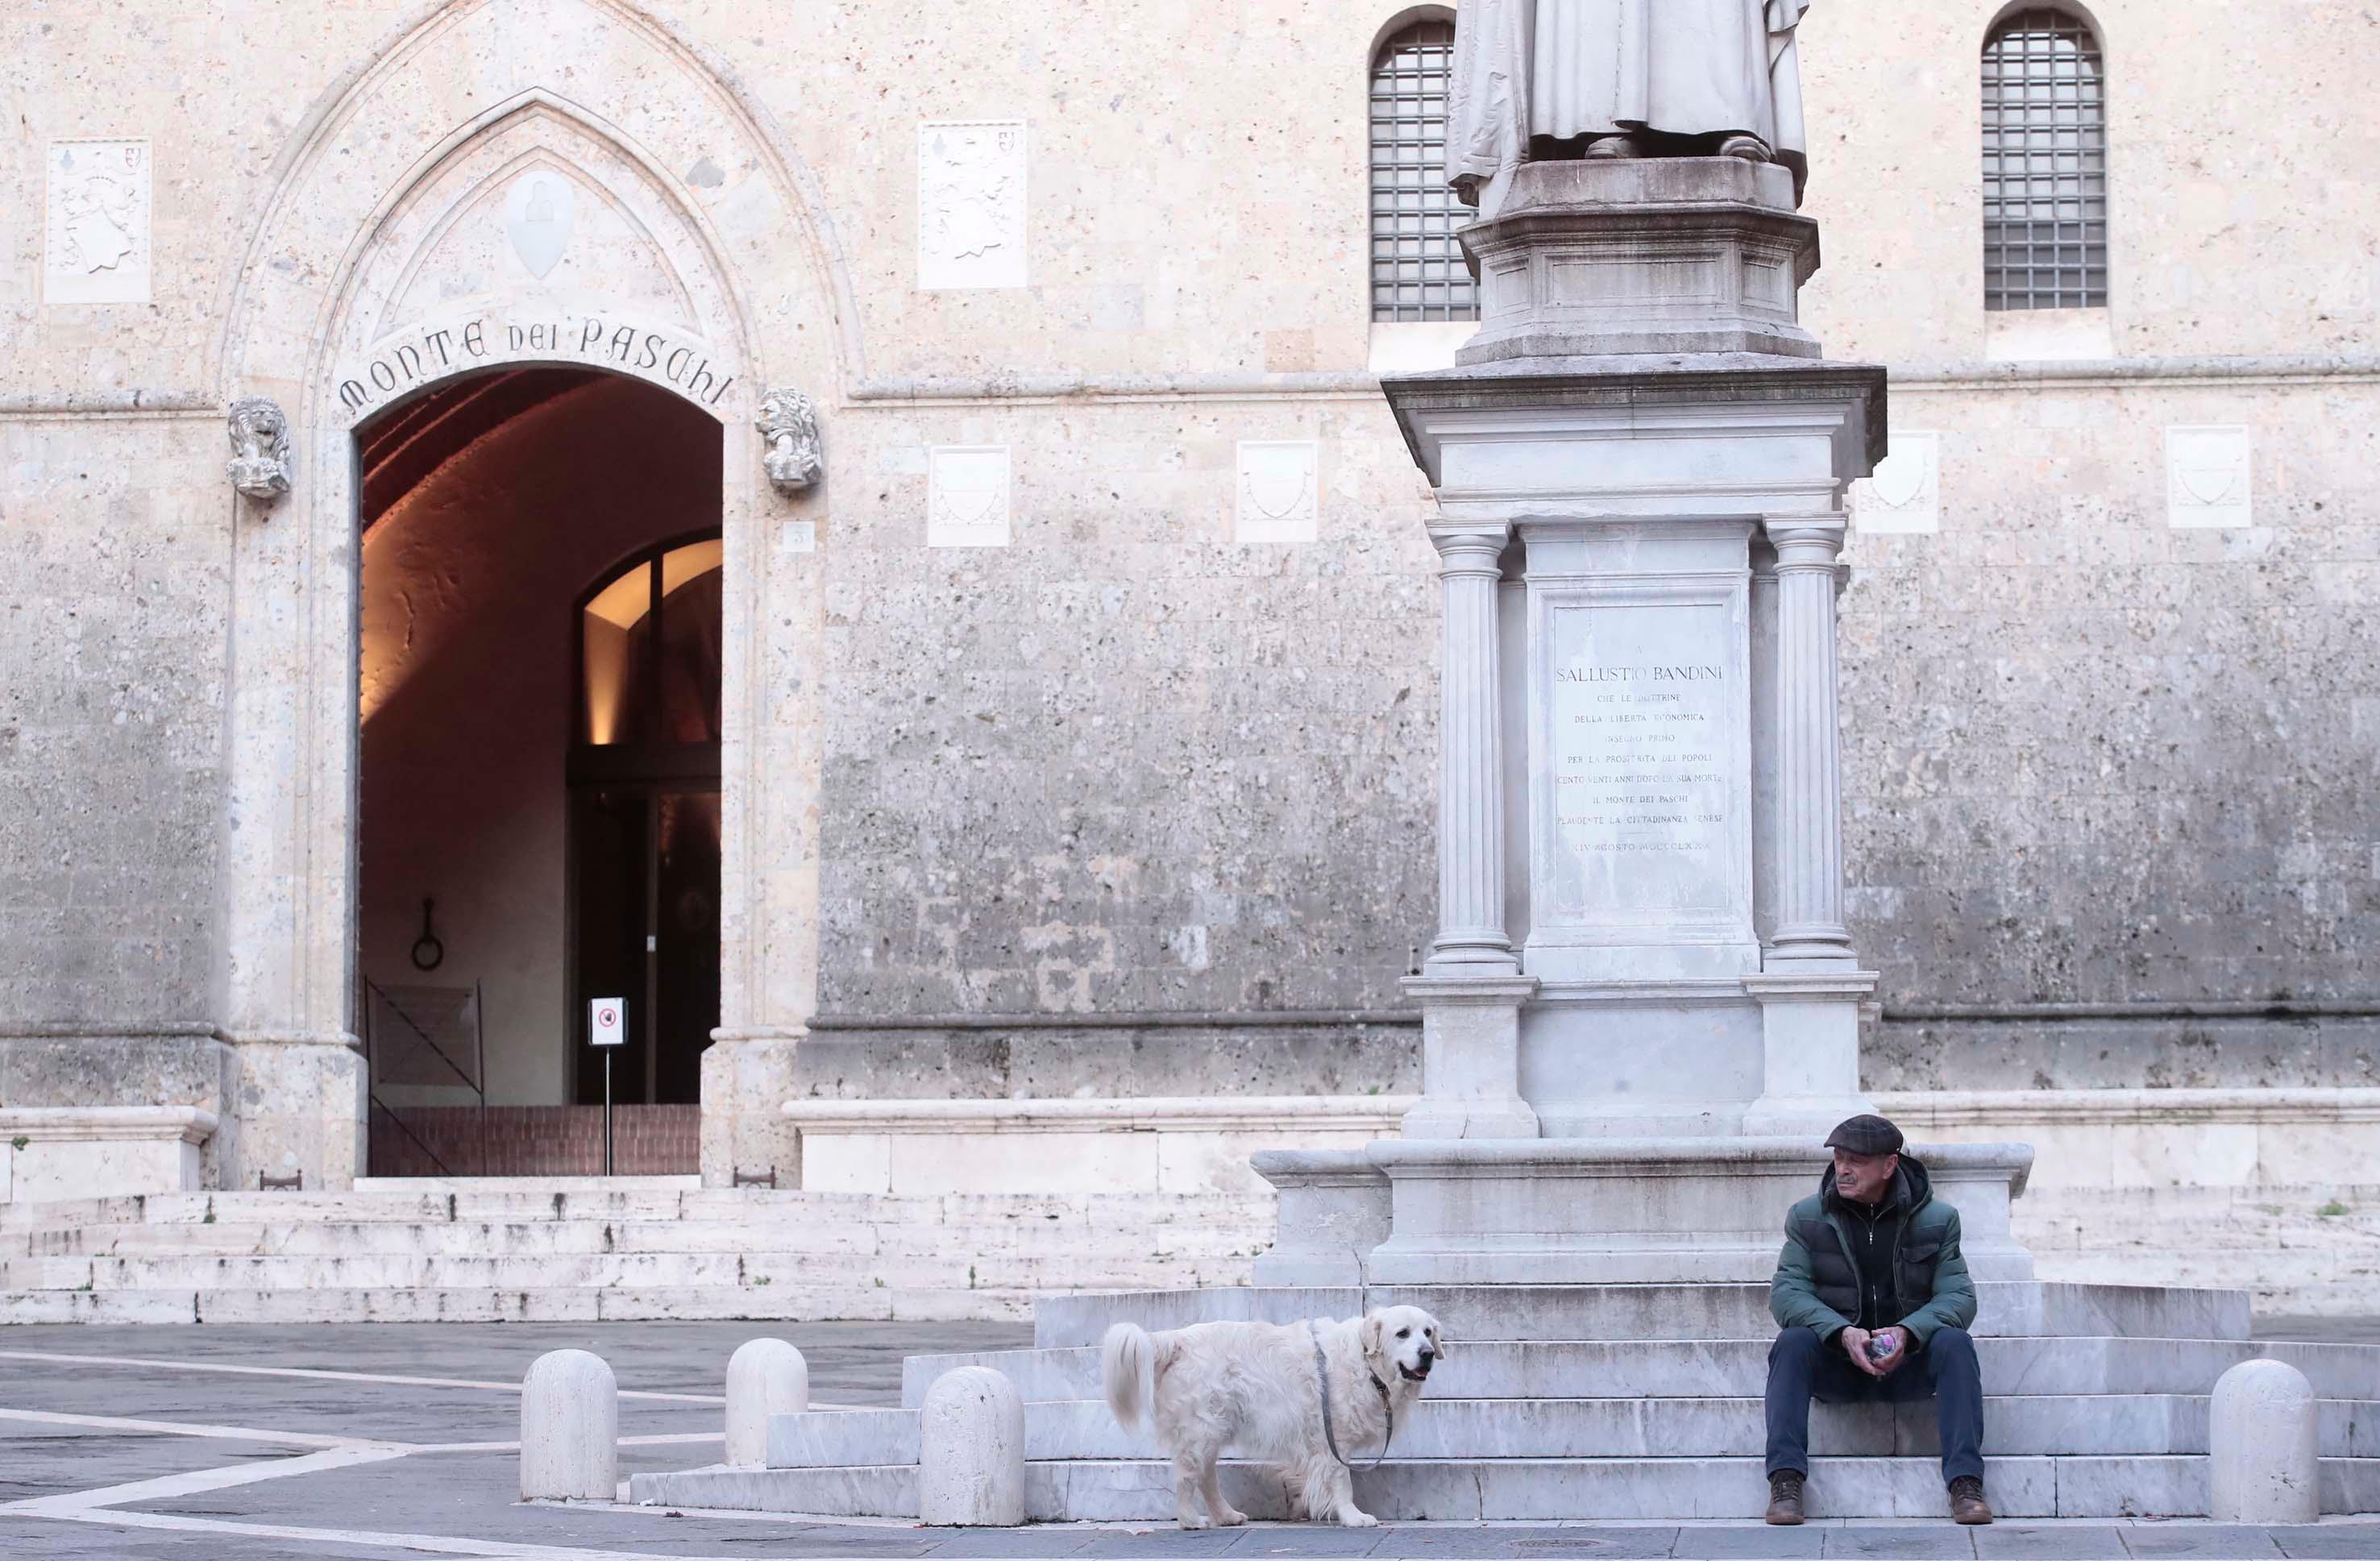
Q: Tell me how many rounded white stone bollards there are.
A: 4